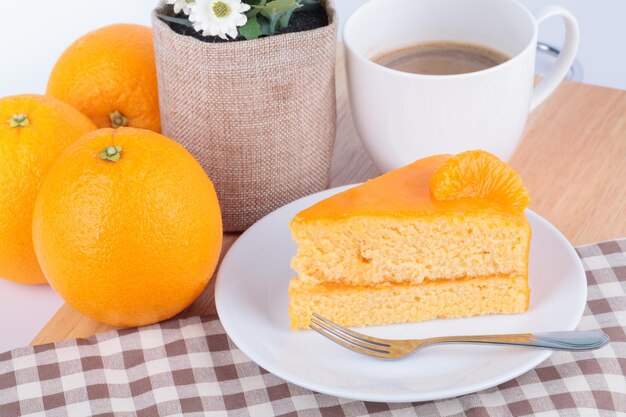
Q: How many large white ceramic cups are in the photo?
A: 1